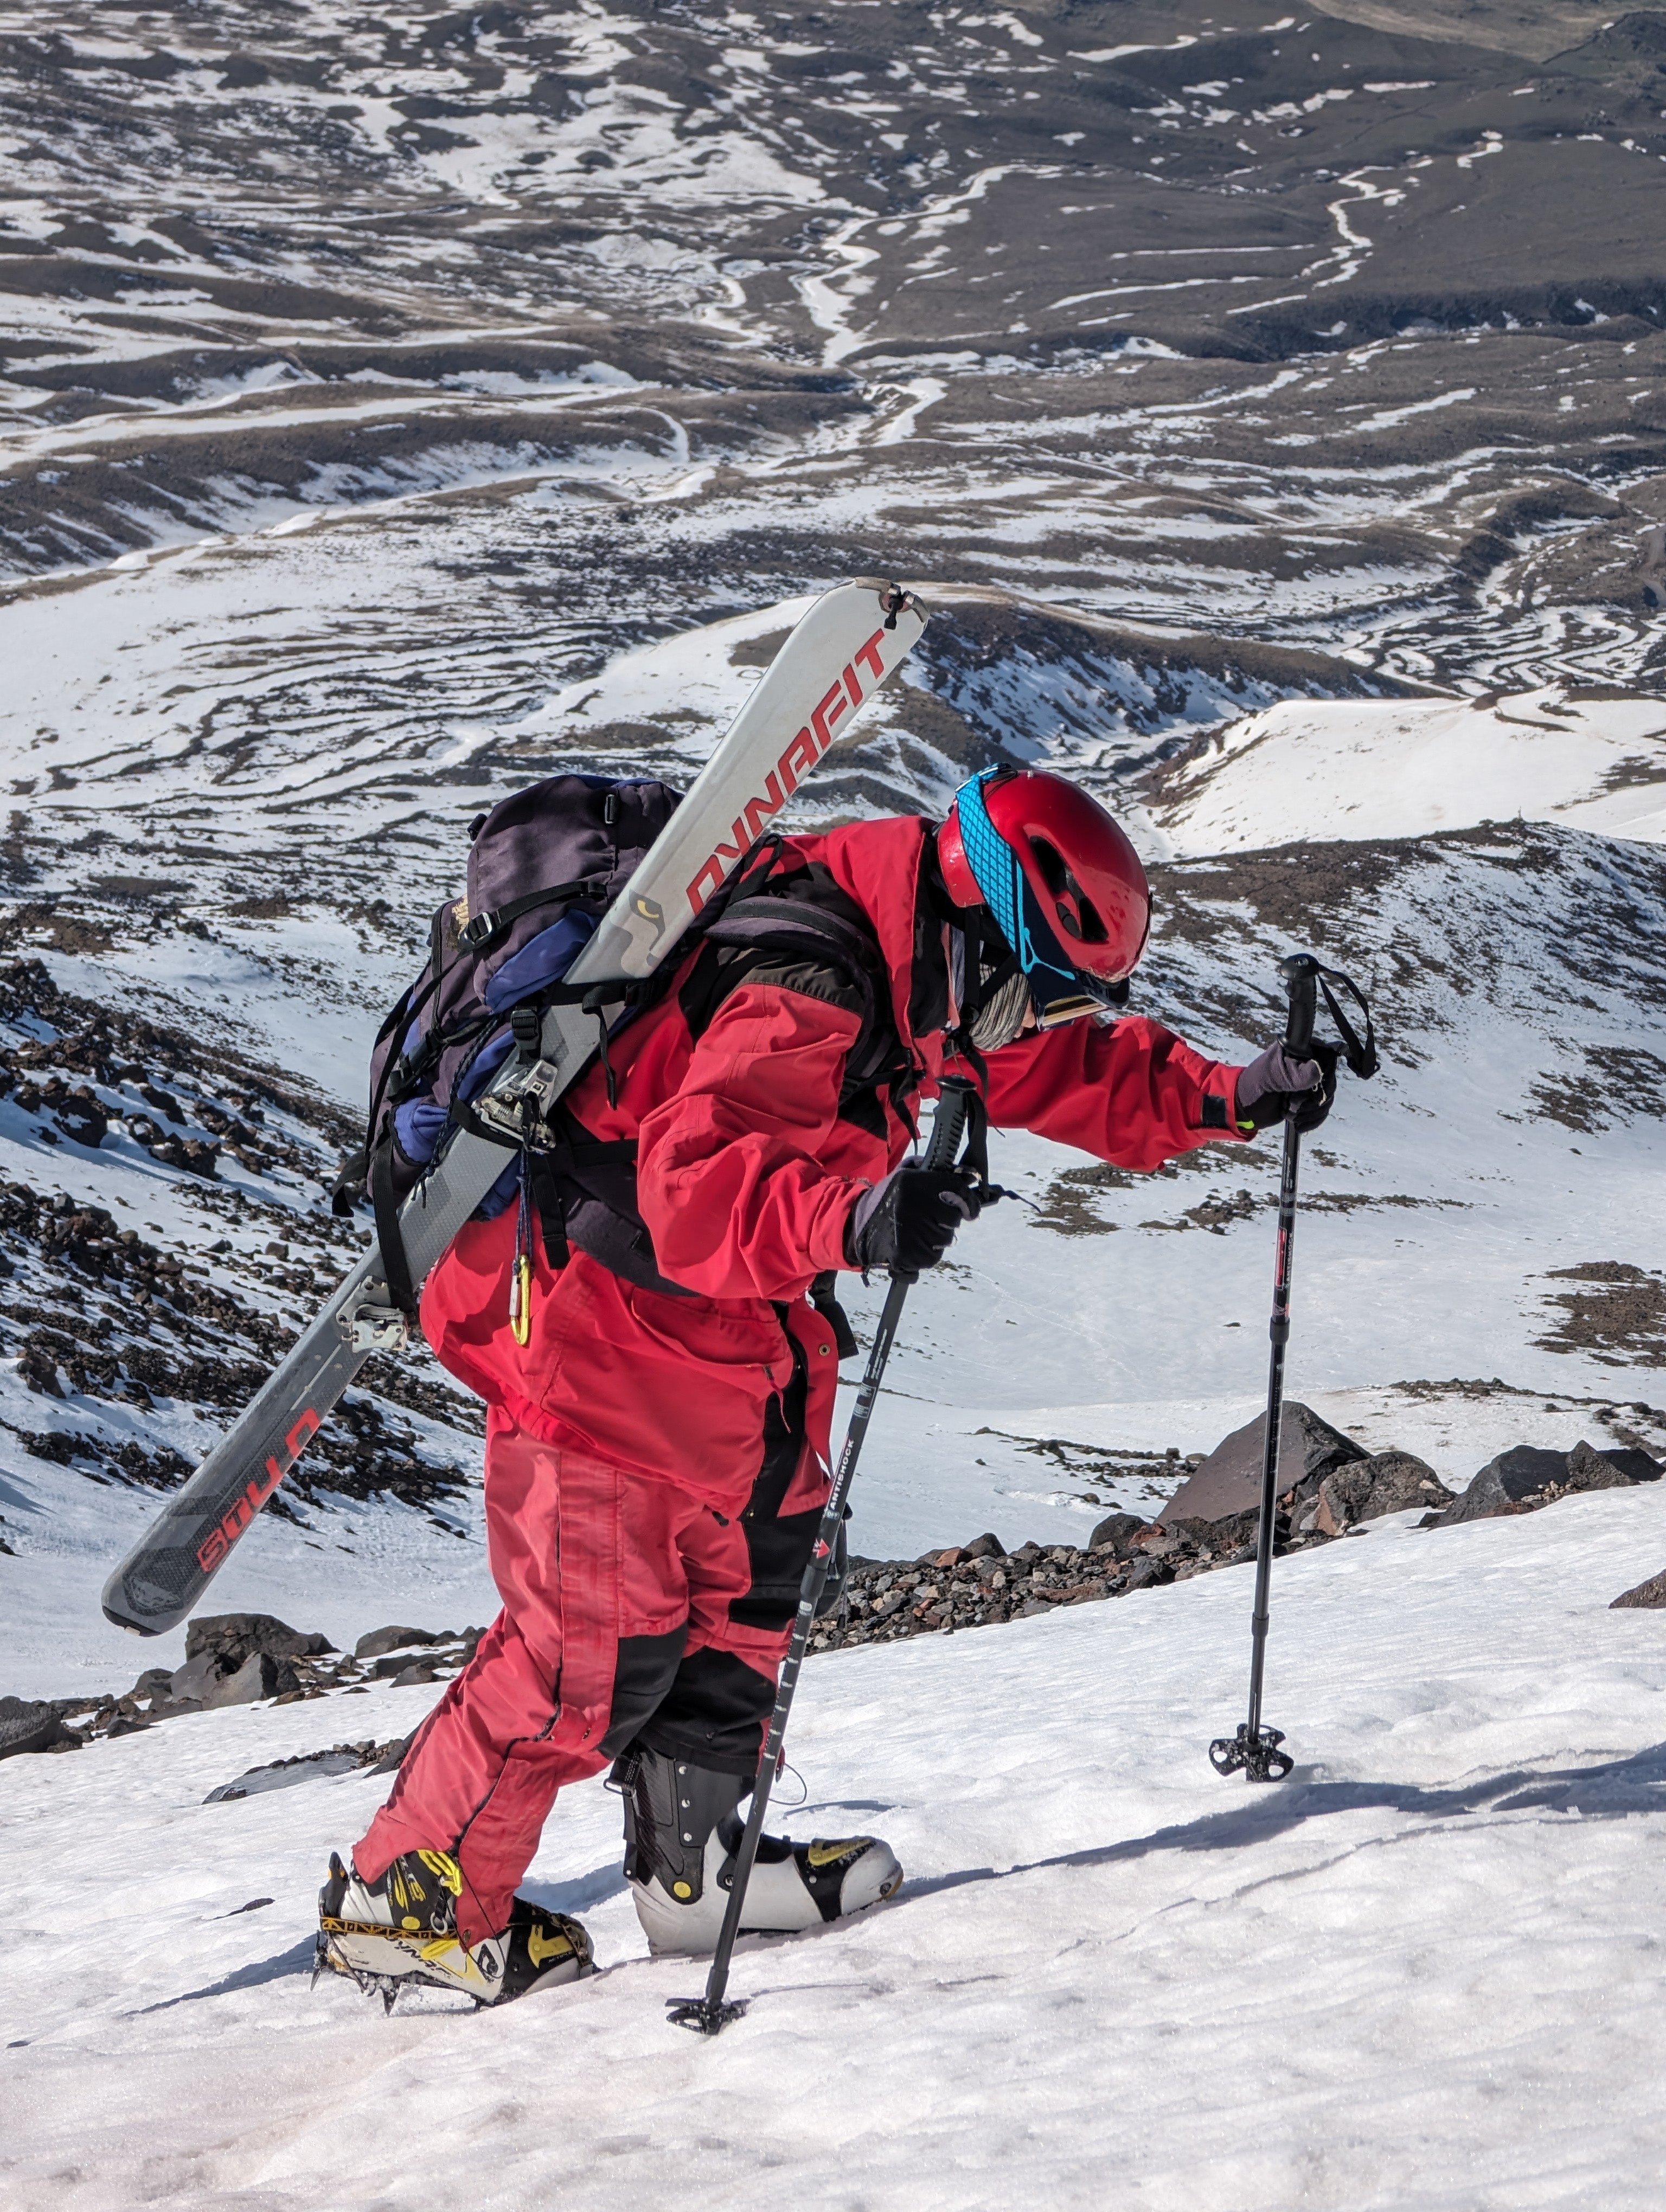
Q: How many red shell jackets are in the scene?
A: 1